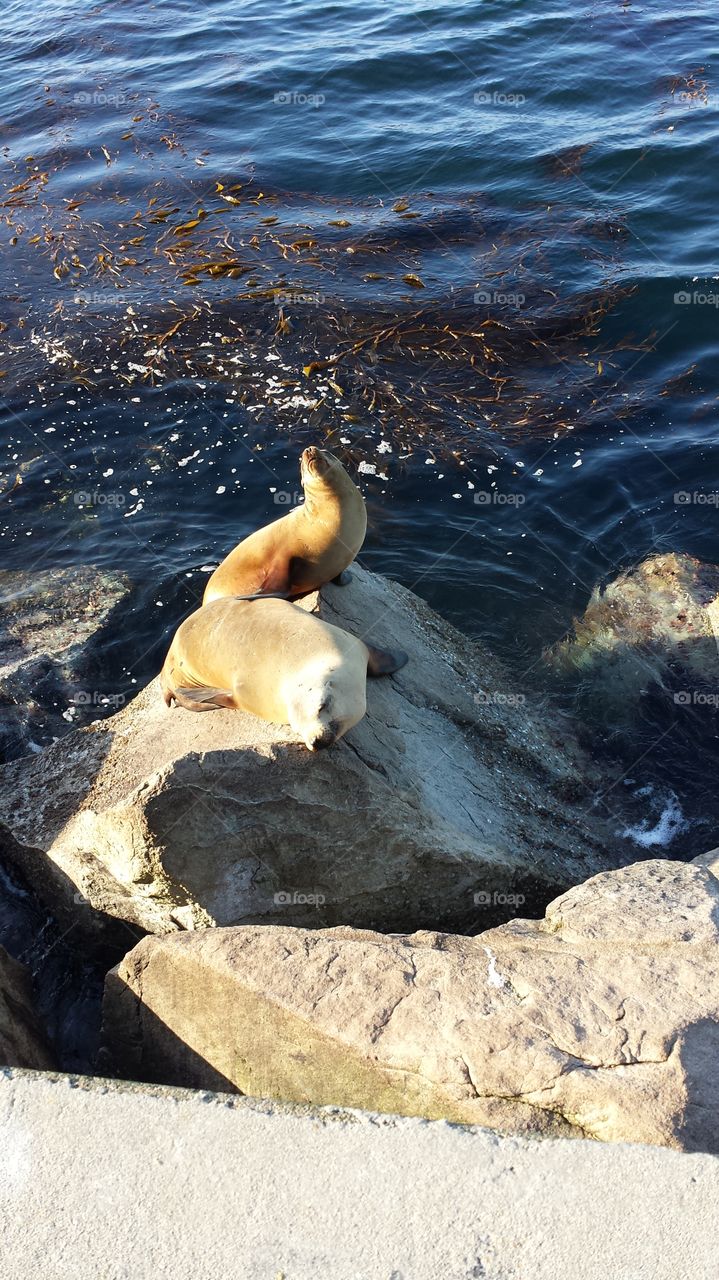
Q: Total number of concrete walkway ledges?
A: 1